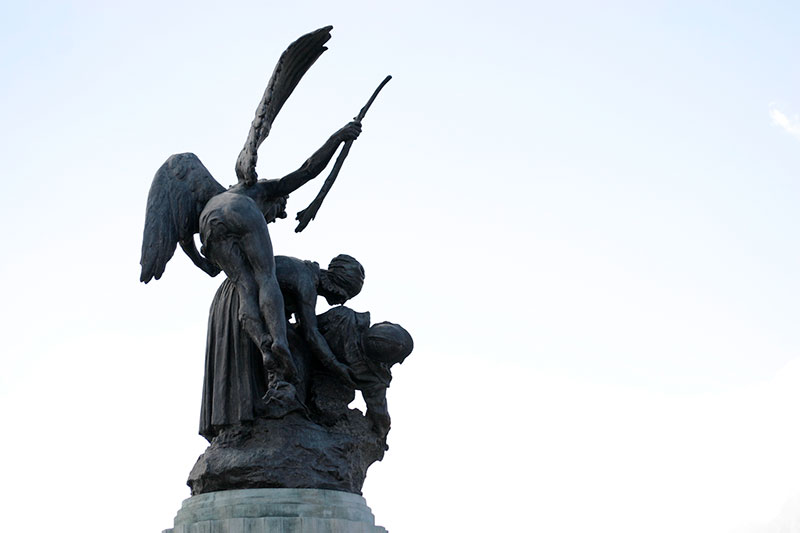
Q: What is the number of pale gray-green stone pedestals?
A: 1